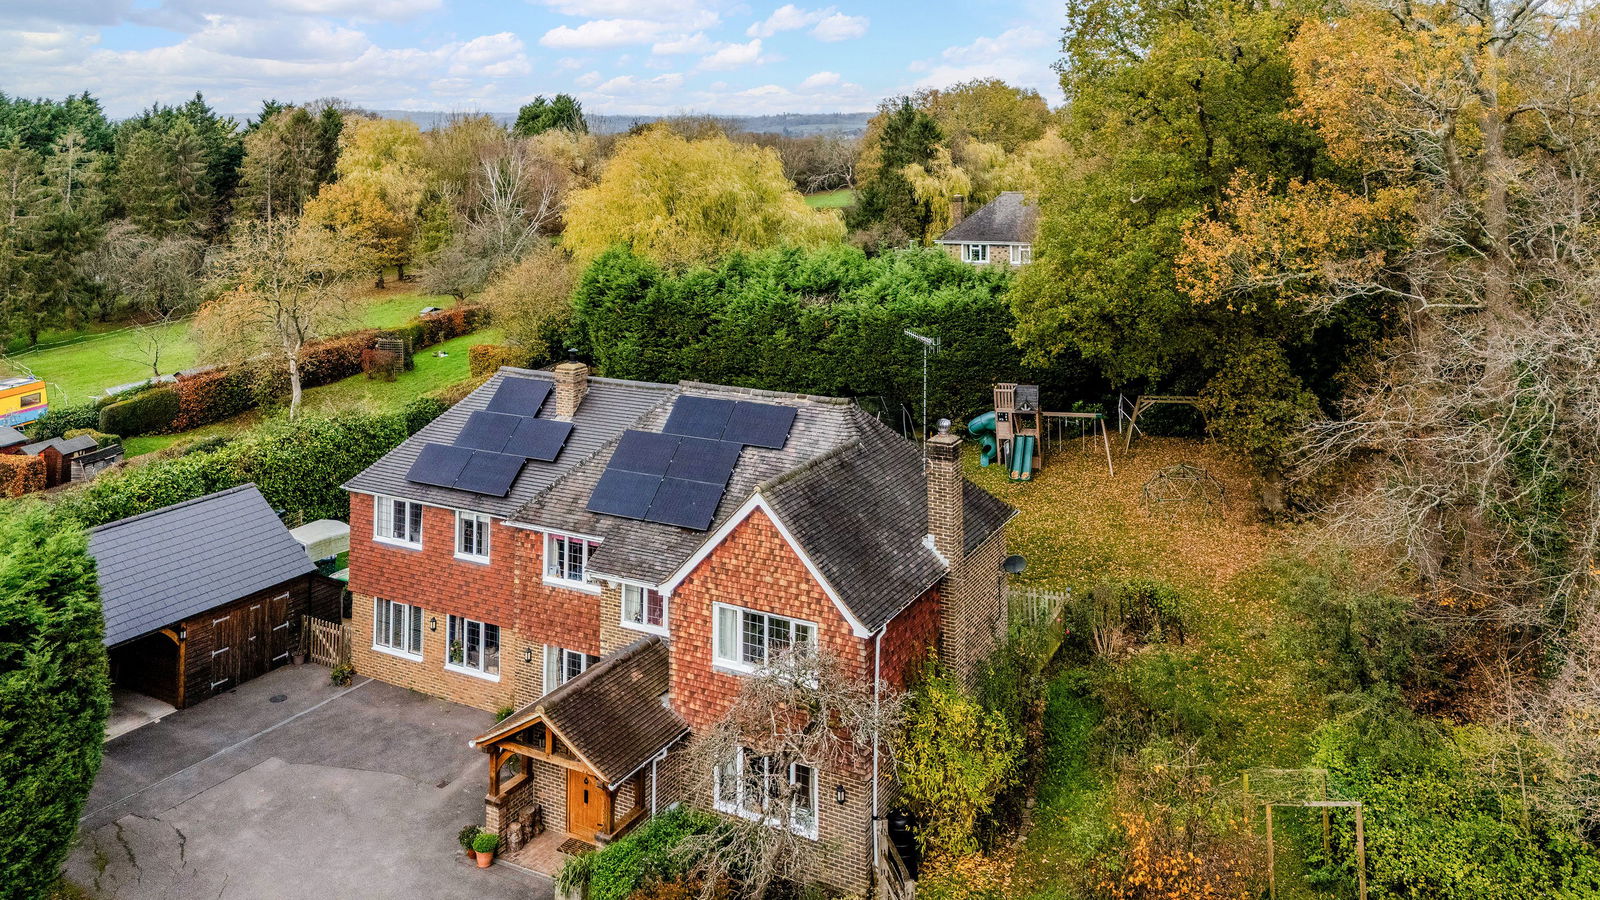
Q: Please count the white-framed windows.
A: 11